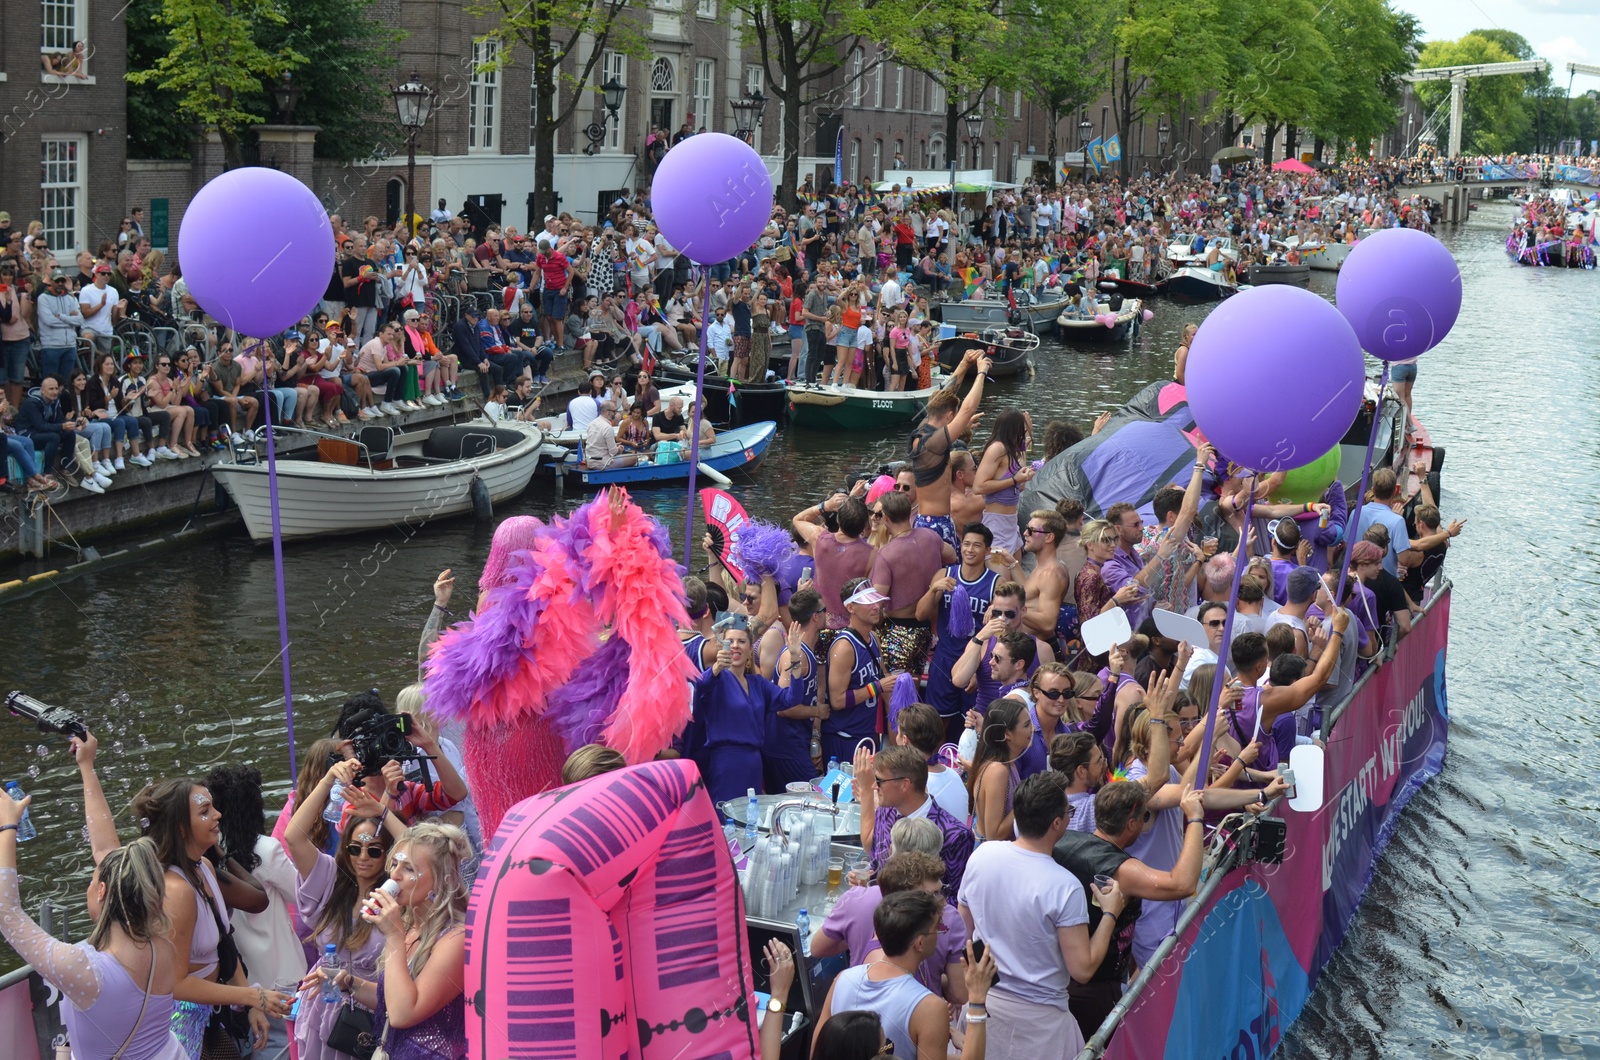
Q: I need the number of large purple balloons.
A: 4